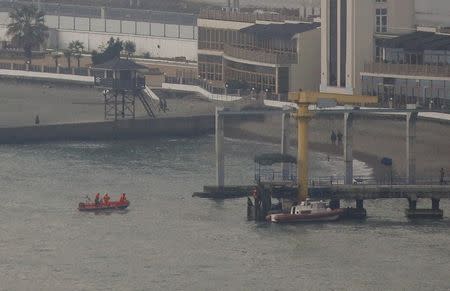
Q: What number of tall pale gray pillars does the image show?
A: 4